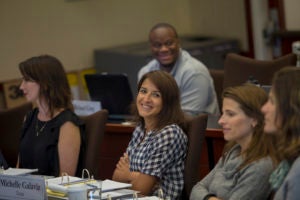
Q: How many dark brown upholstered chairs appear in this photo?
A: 5